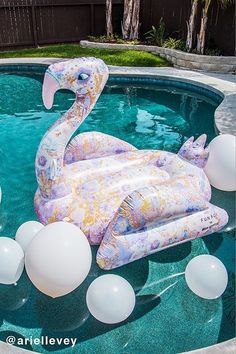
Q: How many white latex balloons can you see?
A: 6